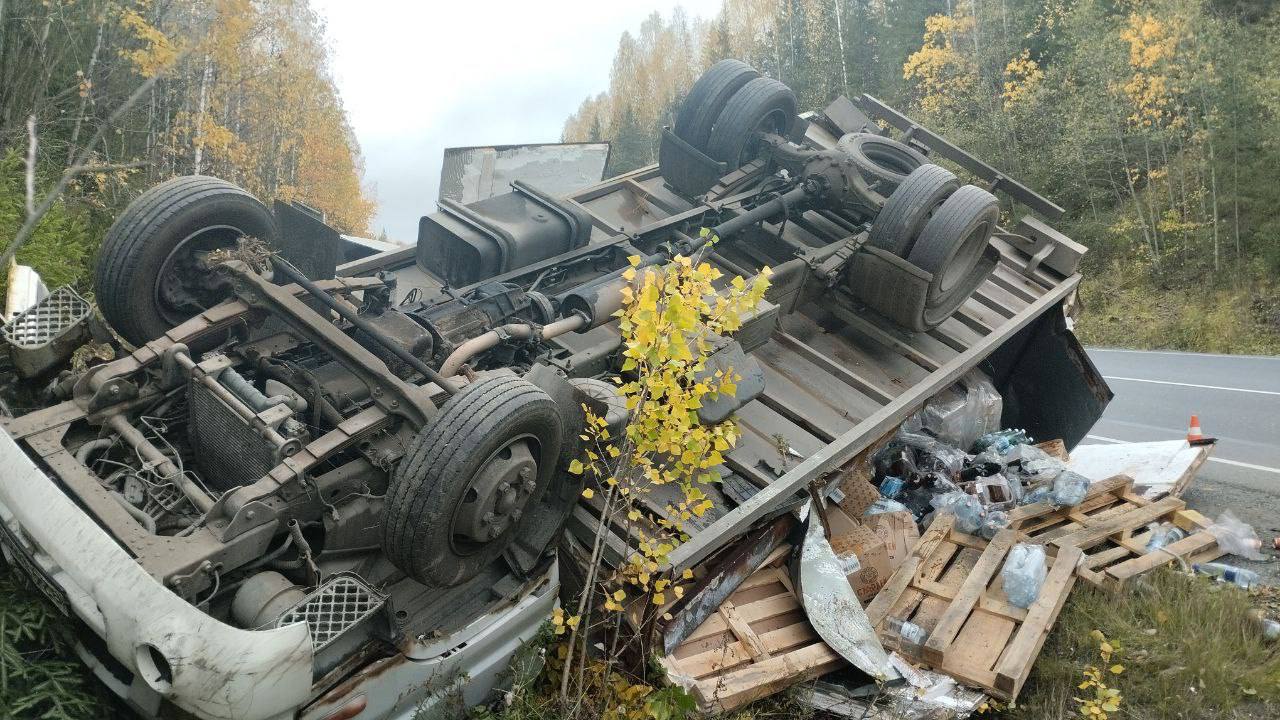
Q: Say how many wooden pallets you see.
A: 3